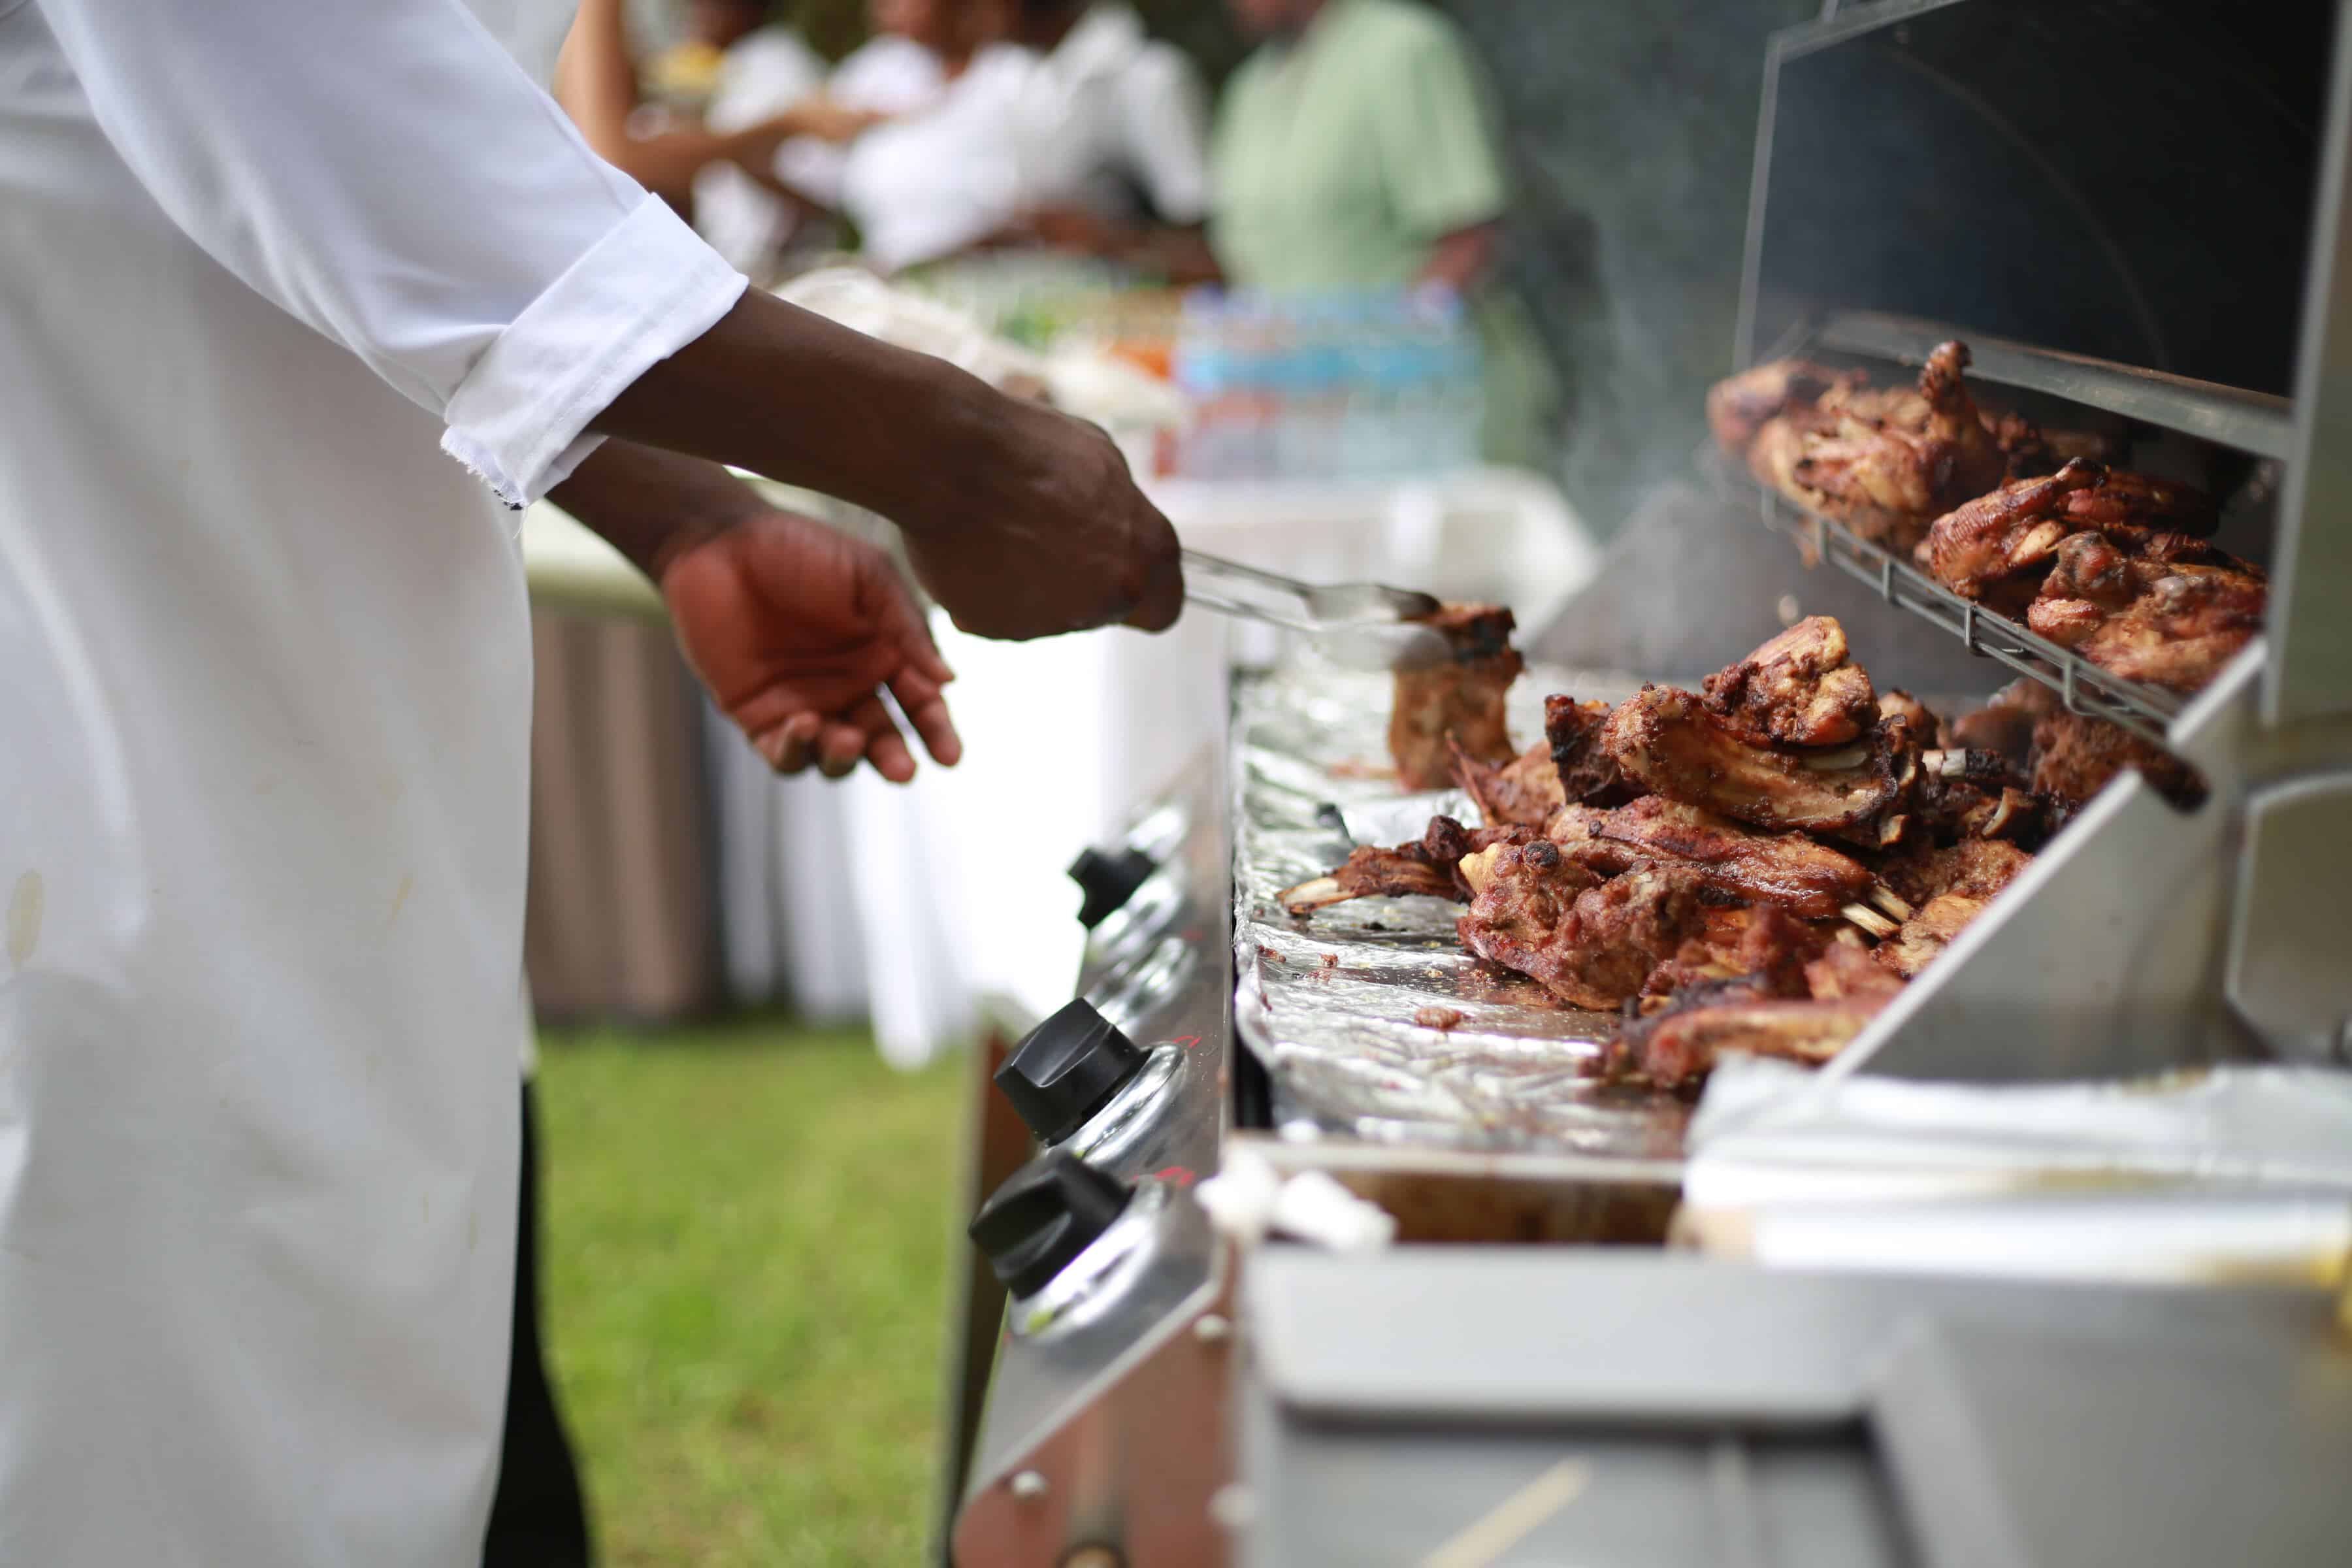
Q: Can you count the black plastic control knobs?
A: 3